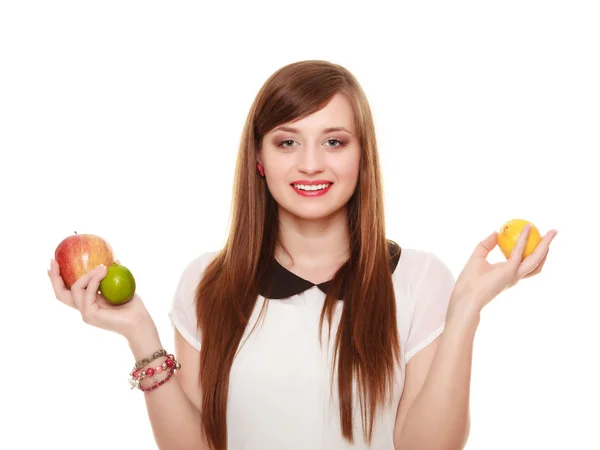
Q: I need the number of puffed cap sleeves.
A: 2